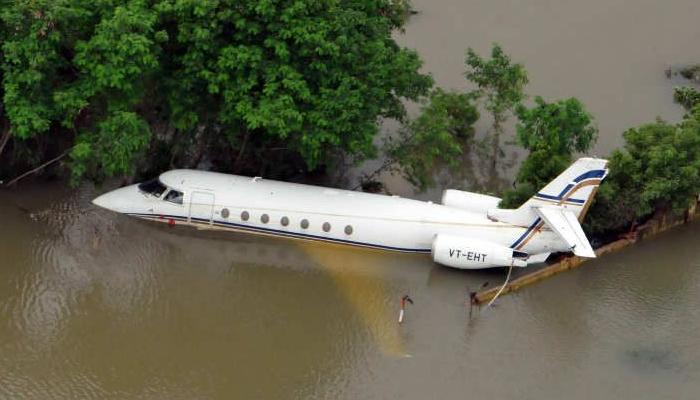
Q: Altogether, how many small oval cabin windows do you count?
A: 7